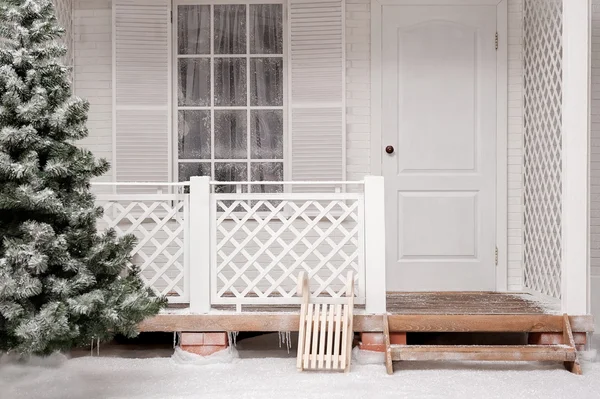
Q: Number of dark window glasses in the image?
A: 12